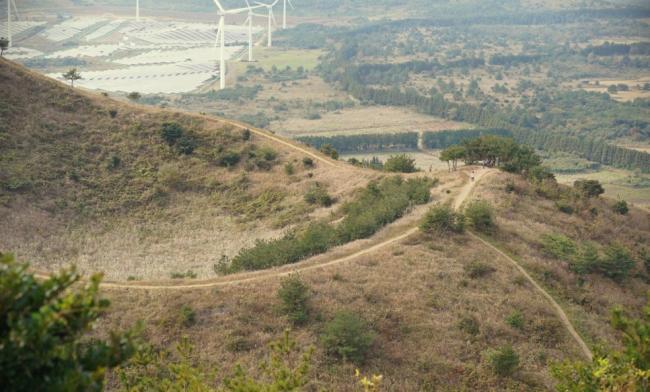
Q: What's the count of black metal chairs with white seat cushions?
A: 0